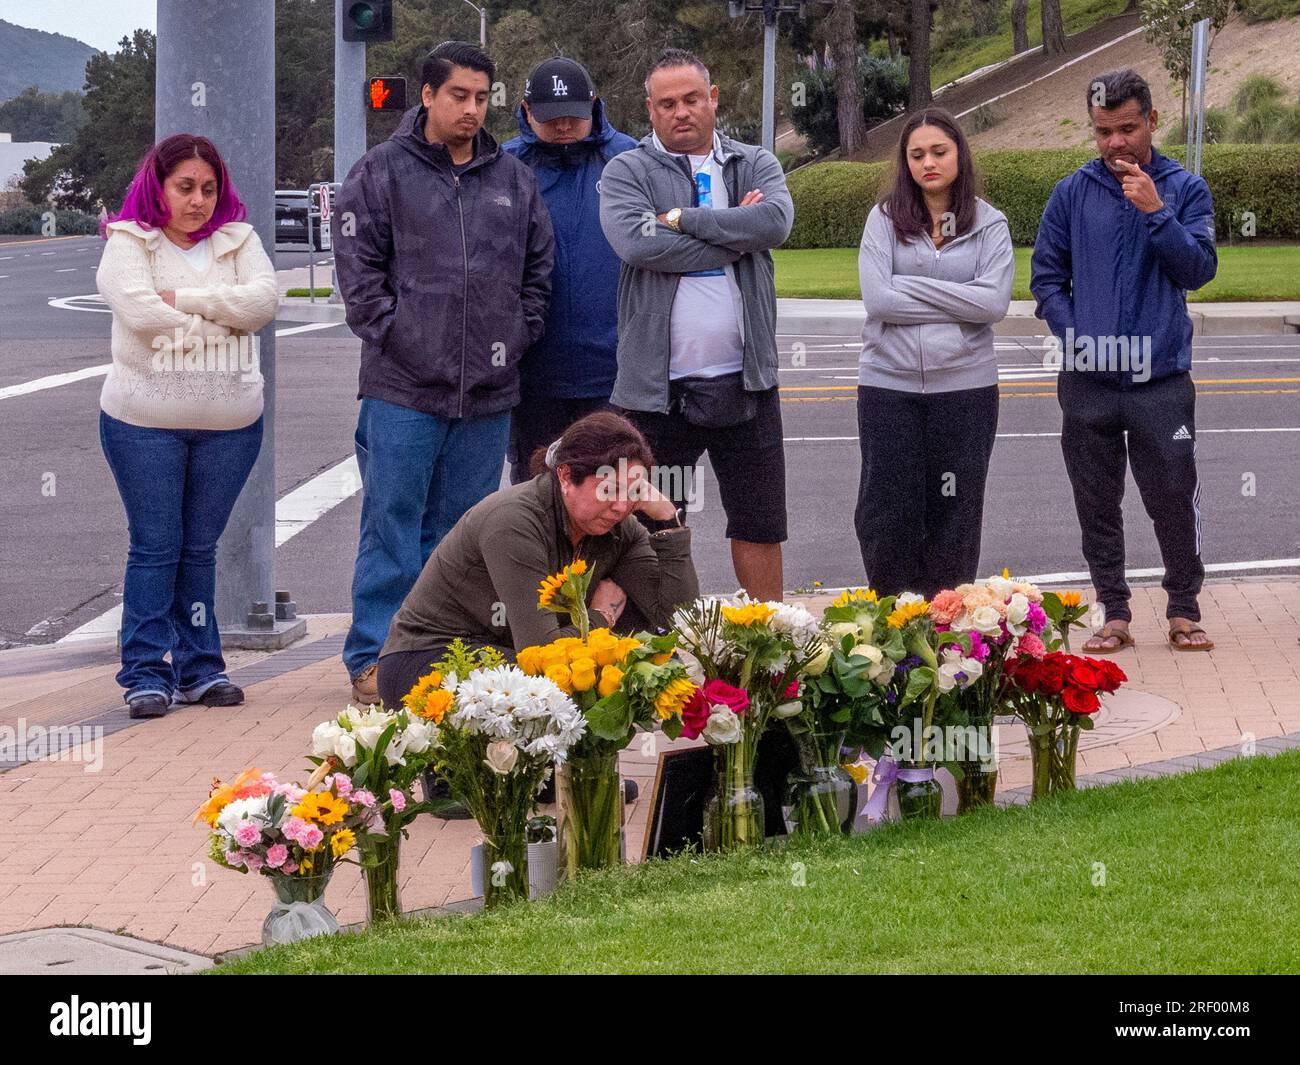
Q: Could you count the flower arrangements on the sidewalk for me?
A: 9